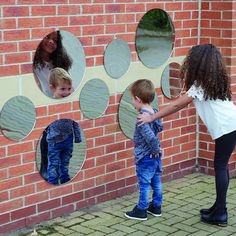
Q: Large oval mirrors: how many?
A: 4